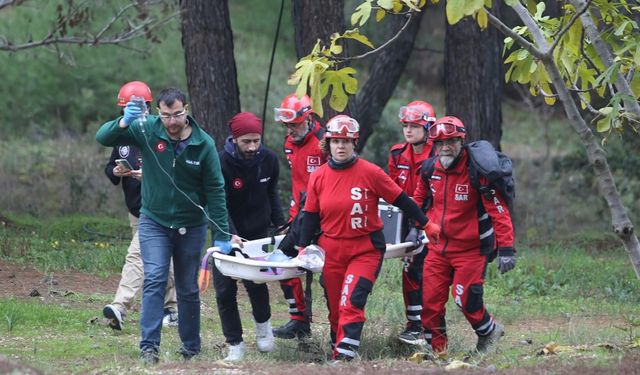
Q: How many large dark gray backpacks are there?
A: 1